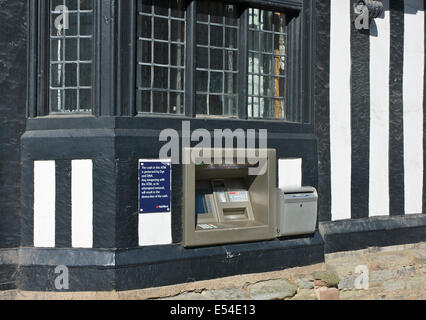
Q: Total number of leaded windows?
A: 4